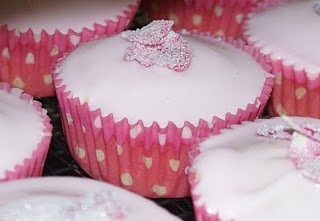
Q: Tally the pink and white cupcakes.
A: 7